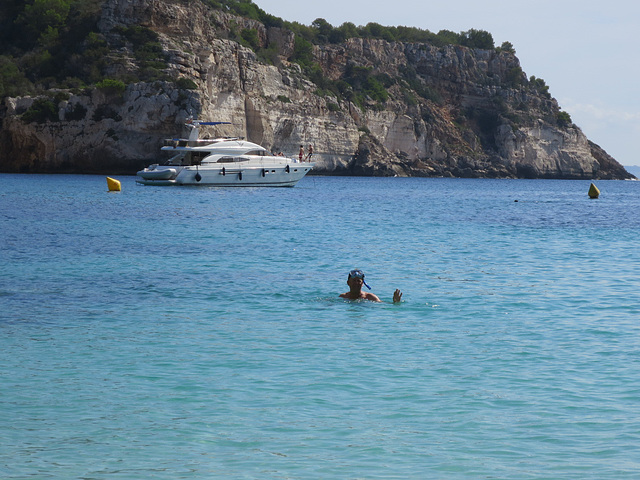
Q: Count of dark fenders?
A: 5